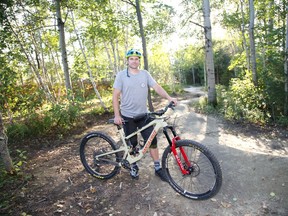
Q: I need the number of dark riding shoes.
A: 2